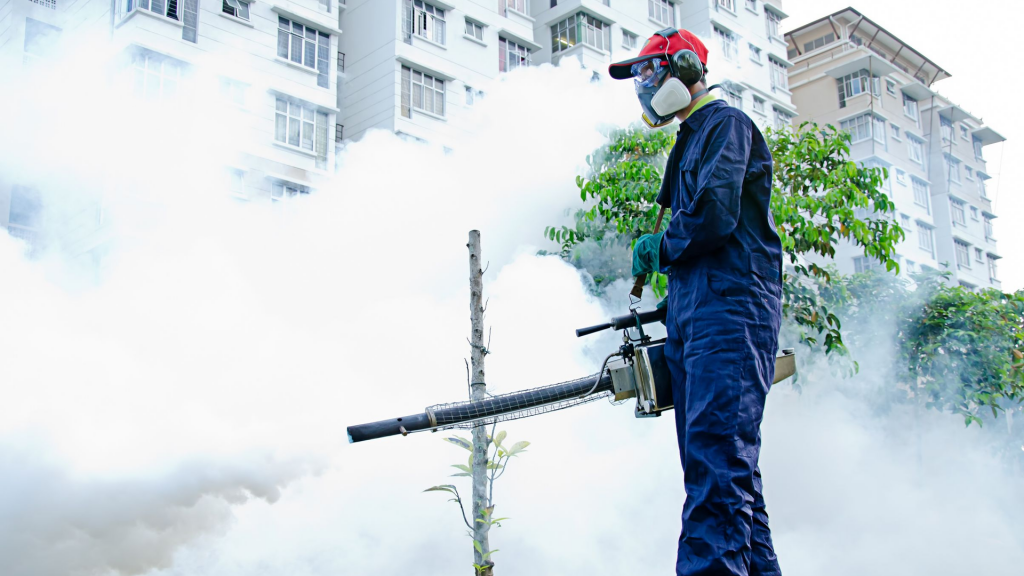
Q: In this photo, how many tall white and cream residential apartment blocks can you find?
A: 2